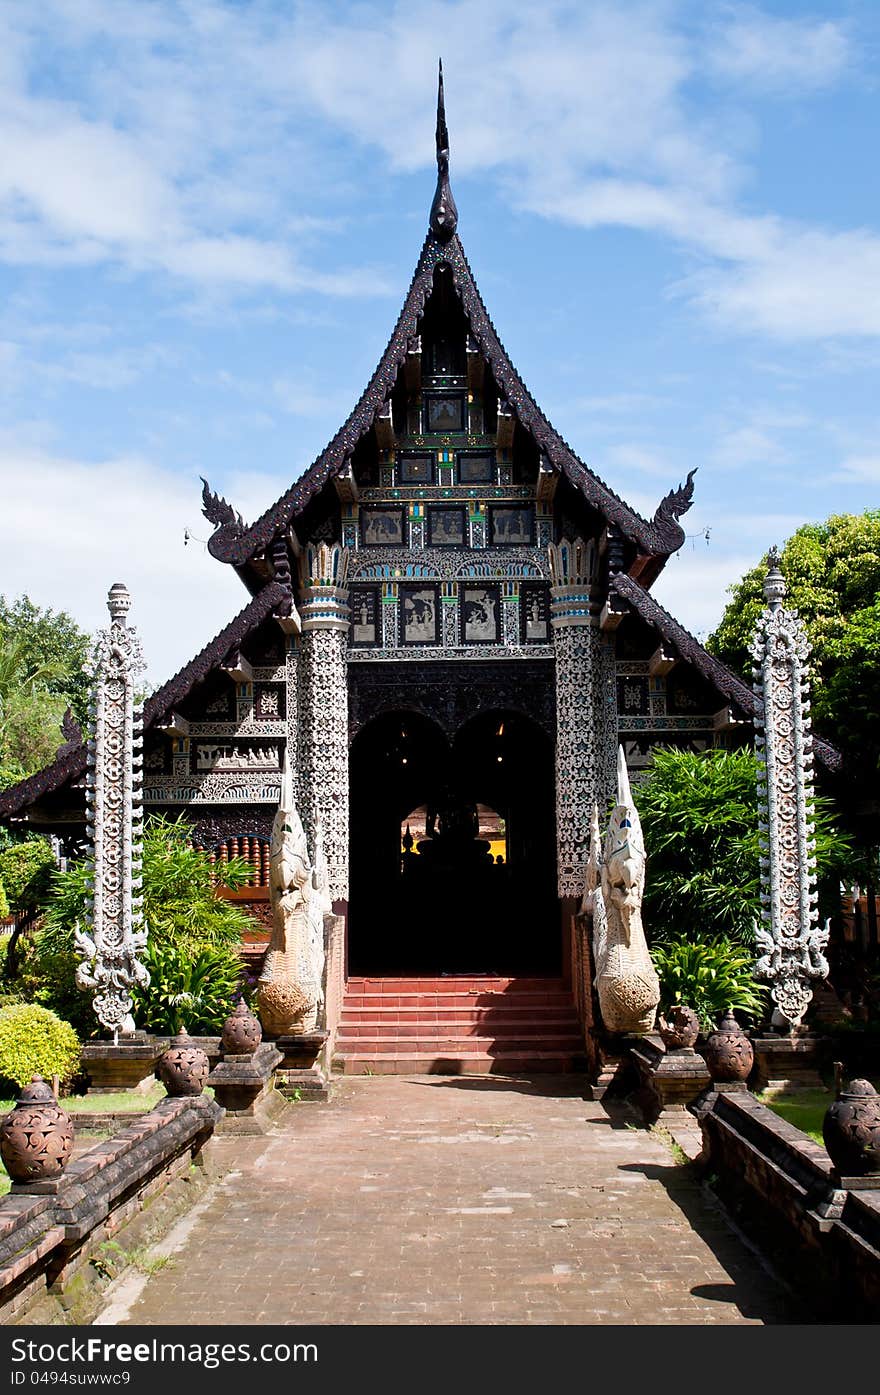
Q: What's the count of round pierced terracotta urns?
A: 6